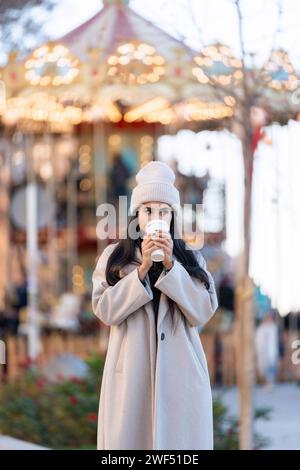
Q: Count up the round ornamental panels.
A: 4